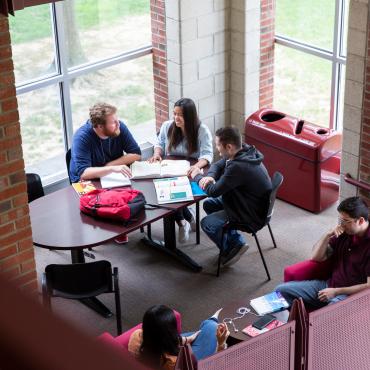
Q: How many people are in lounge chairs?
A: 2